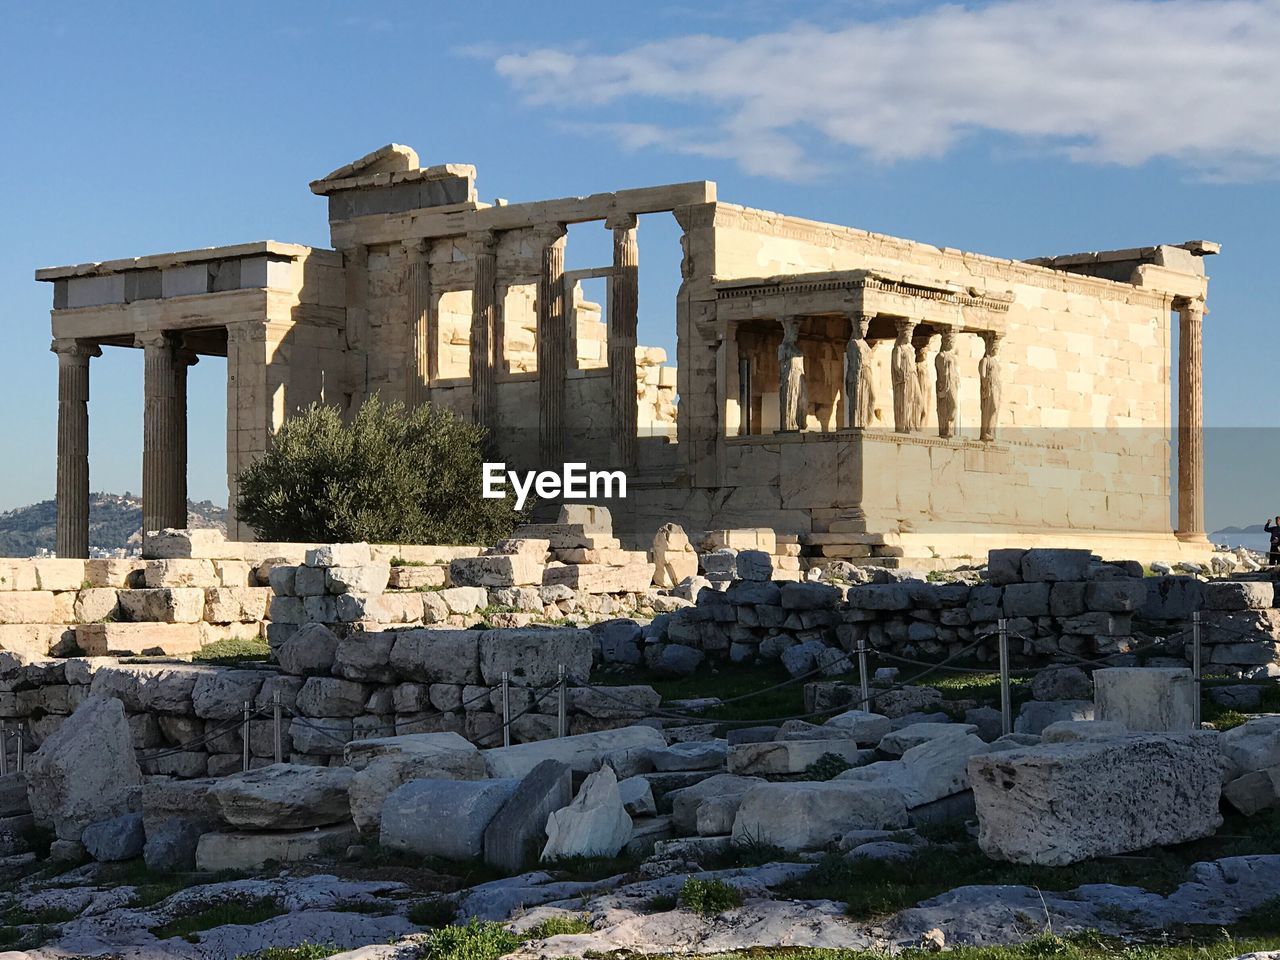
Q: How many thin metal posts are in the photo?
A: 9